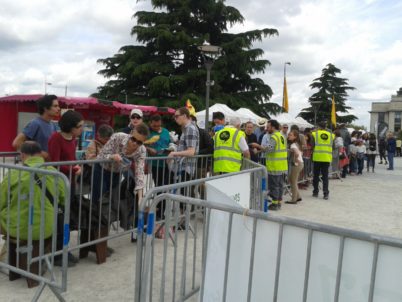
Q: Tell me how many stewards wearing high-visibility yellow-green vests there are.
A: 3